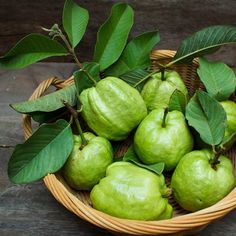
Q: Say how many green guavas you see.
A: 7